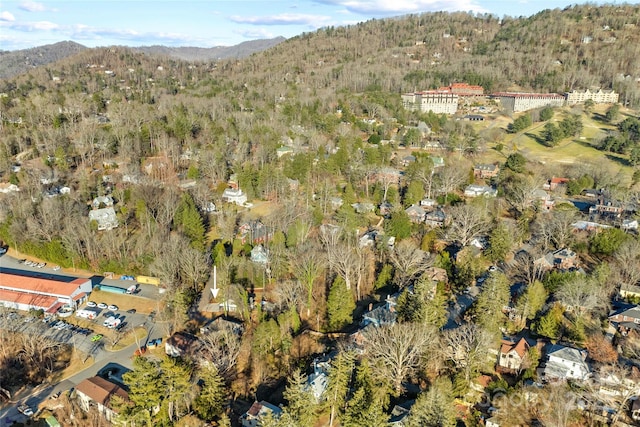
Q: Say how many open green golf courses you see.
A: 1